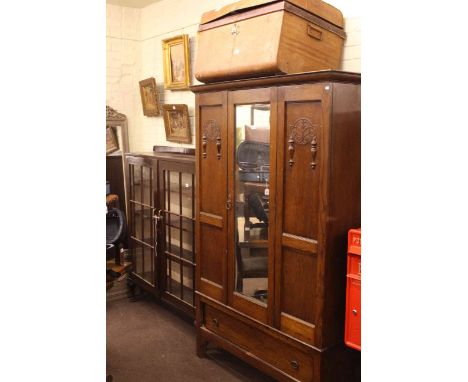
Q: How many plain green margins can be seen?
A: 0